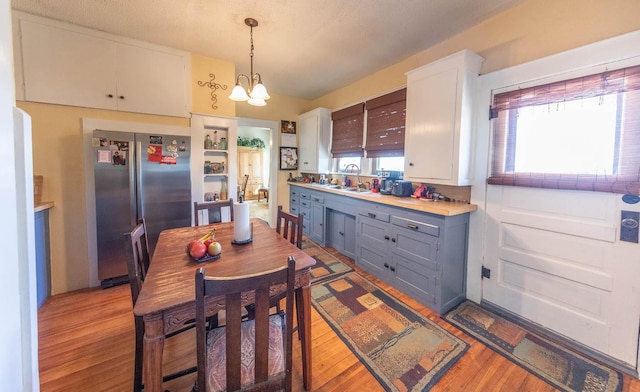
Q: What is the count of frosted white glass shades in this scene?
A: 3